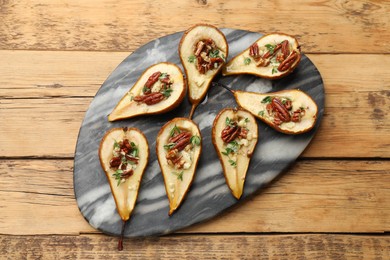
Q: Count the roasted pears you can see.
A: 7